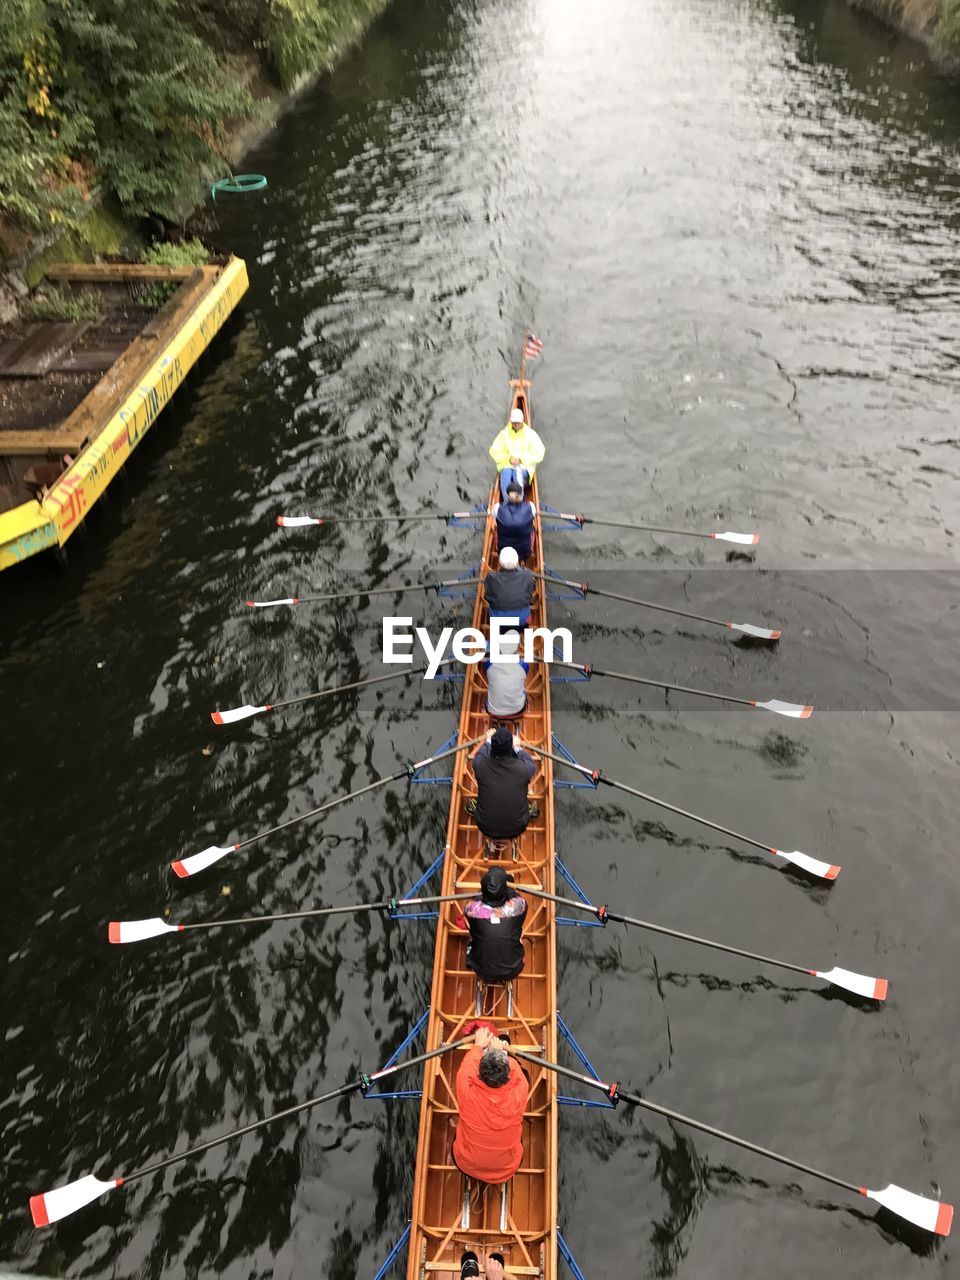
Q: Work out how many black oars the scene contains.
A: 12